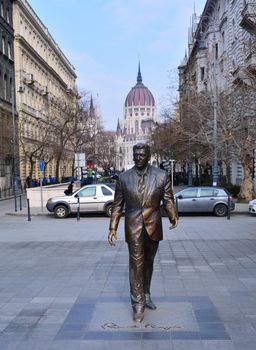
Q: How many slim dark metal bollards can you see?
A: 6